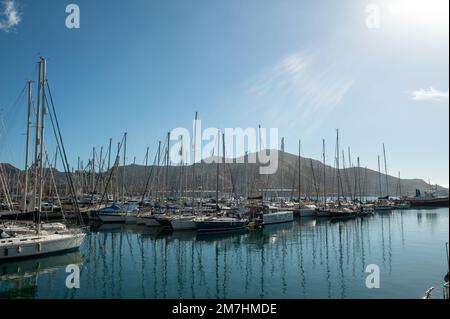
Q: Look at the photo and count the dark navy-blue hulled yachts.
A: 1